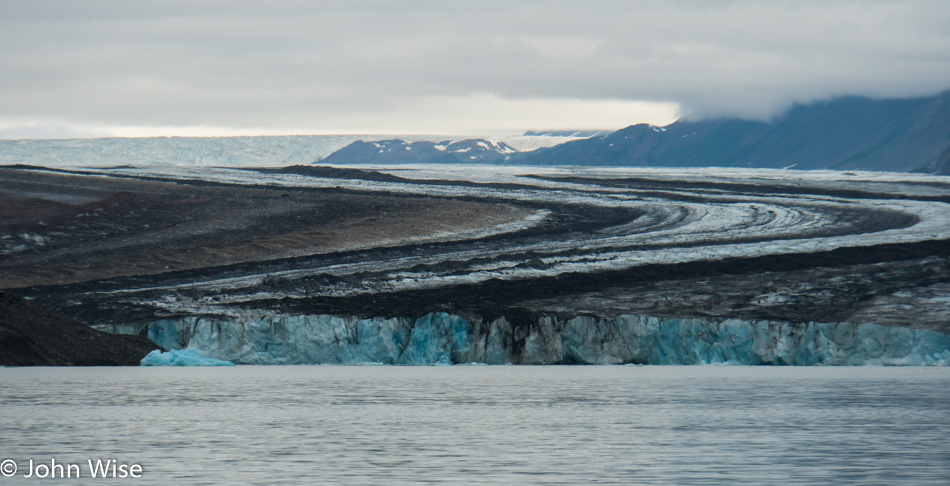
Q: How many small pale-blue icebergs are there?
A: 1